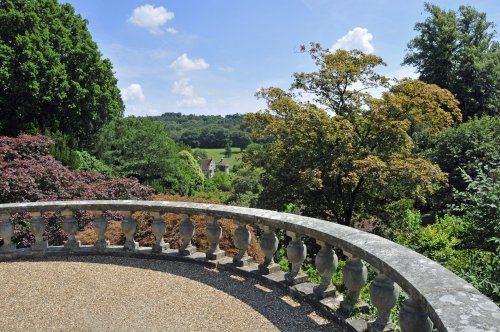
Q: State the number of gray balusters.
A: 15